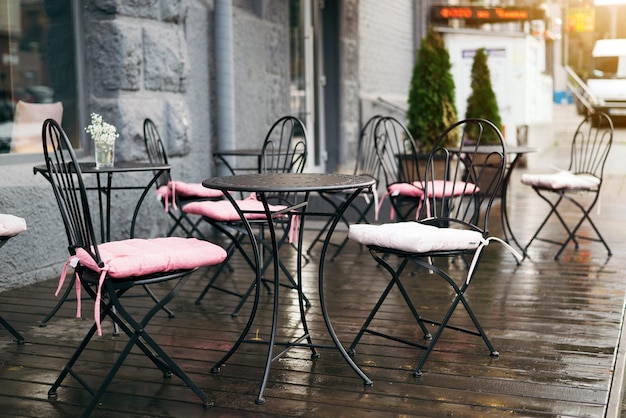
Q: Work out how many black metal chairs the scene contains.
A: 8